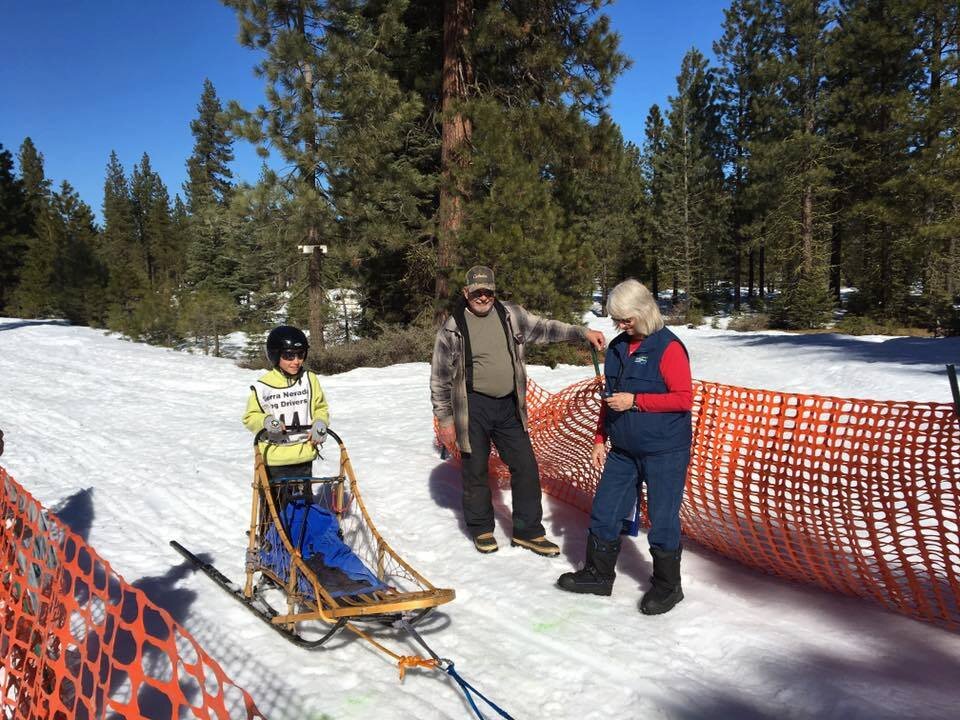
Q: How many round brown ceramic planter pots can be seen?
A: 0